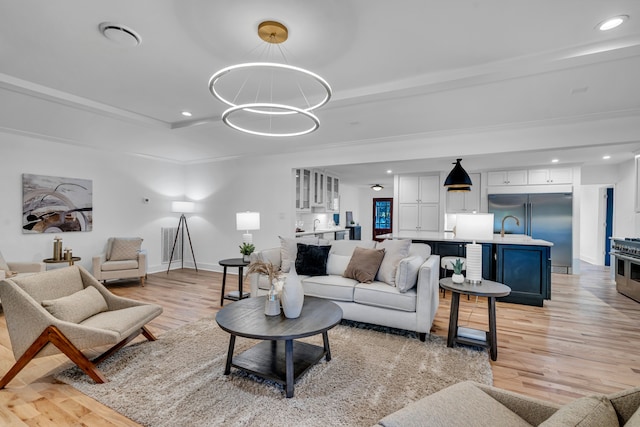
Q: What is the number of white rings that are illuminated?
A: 2